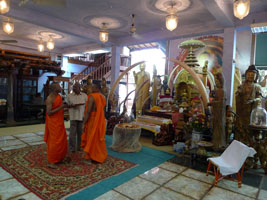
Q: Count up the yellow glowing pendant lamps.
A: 7